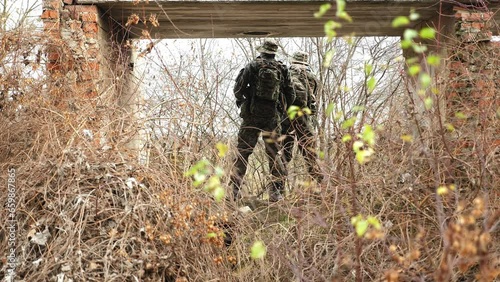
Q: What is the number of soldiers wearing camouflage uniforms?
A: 2